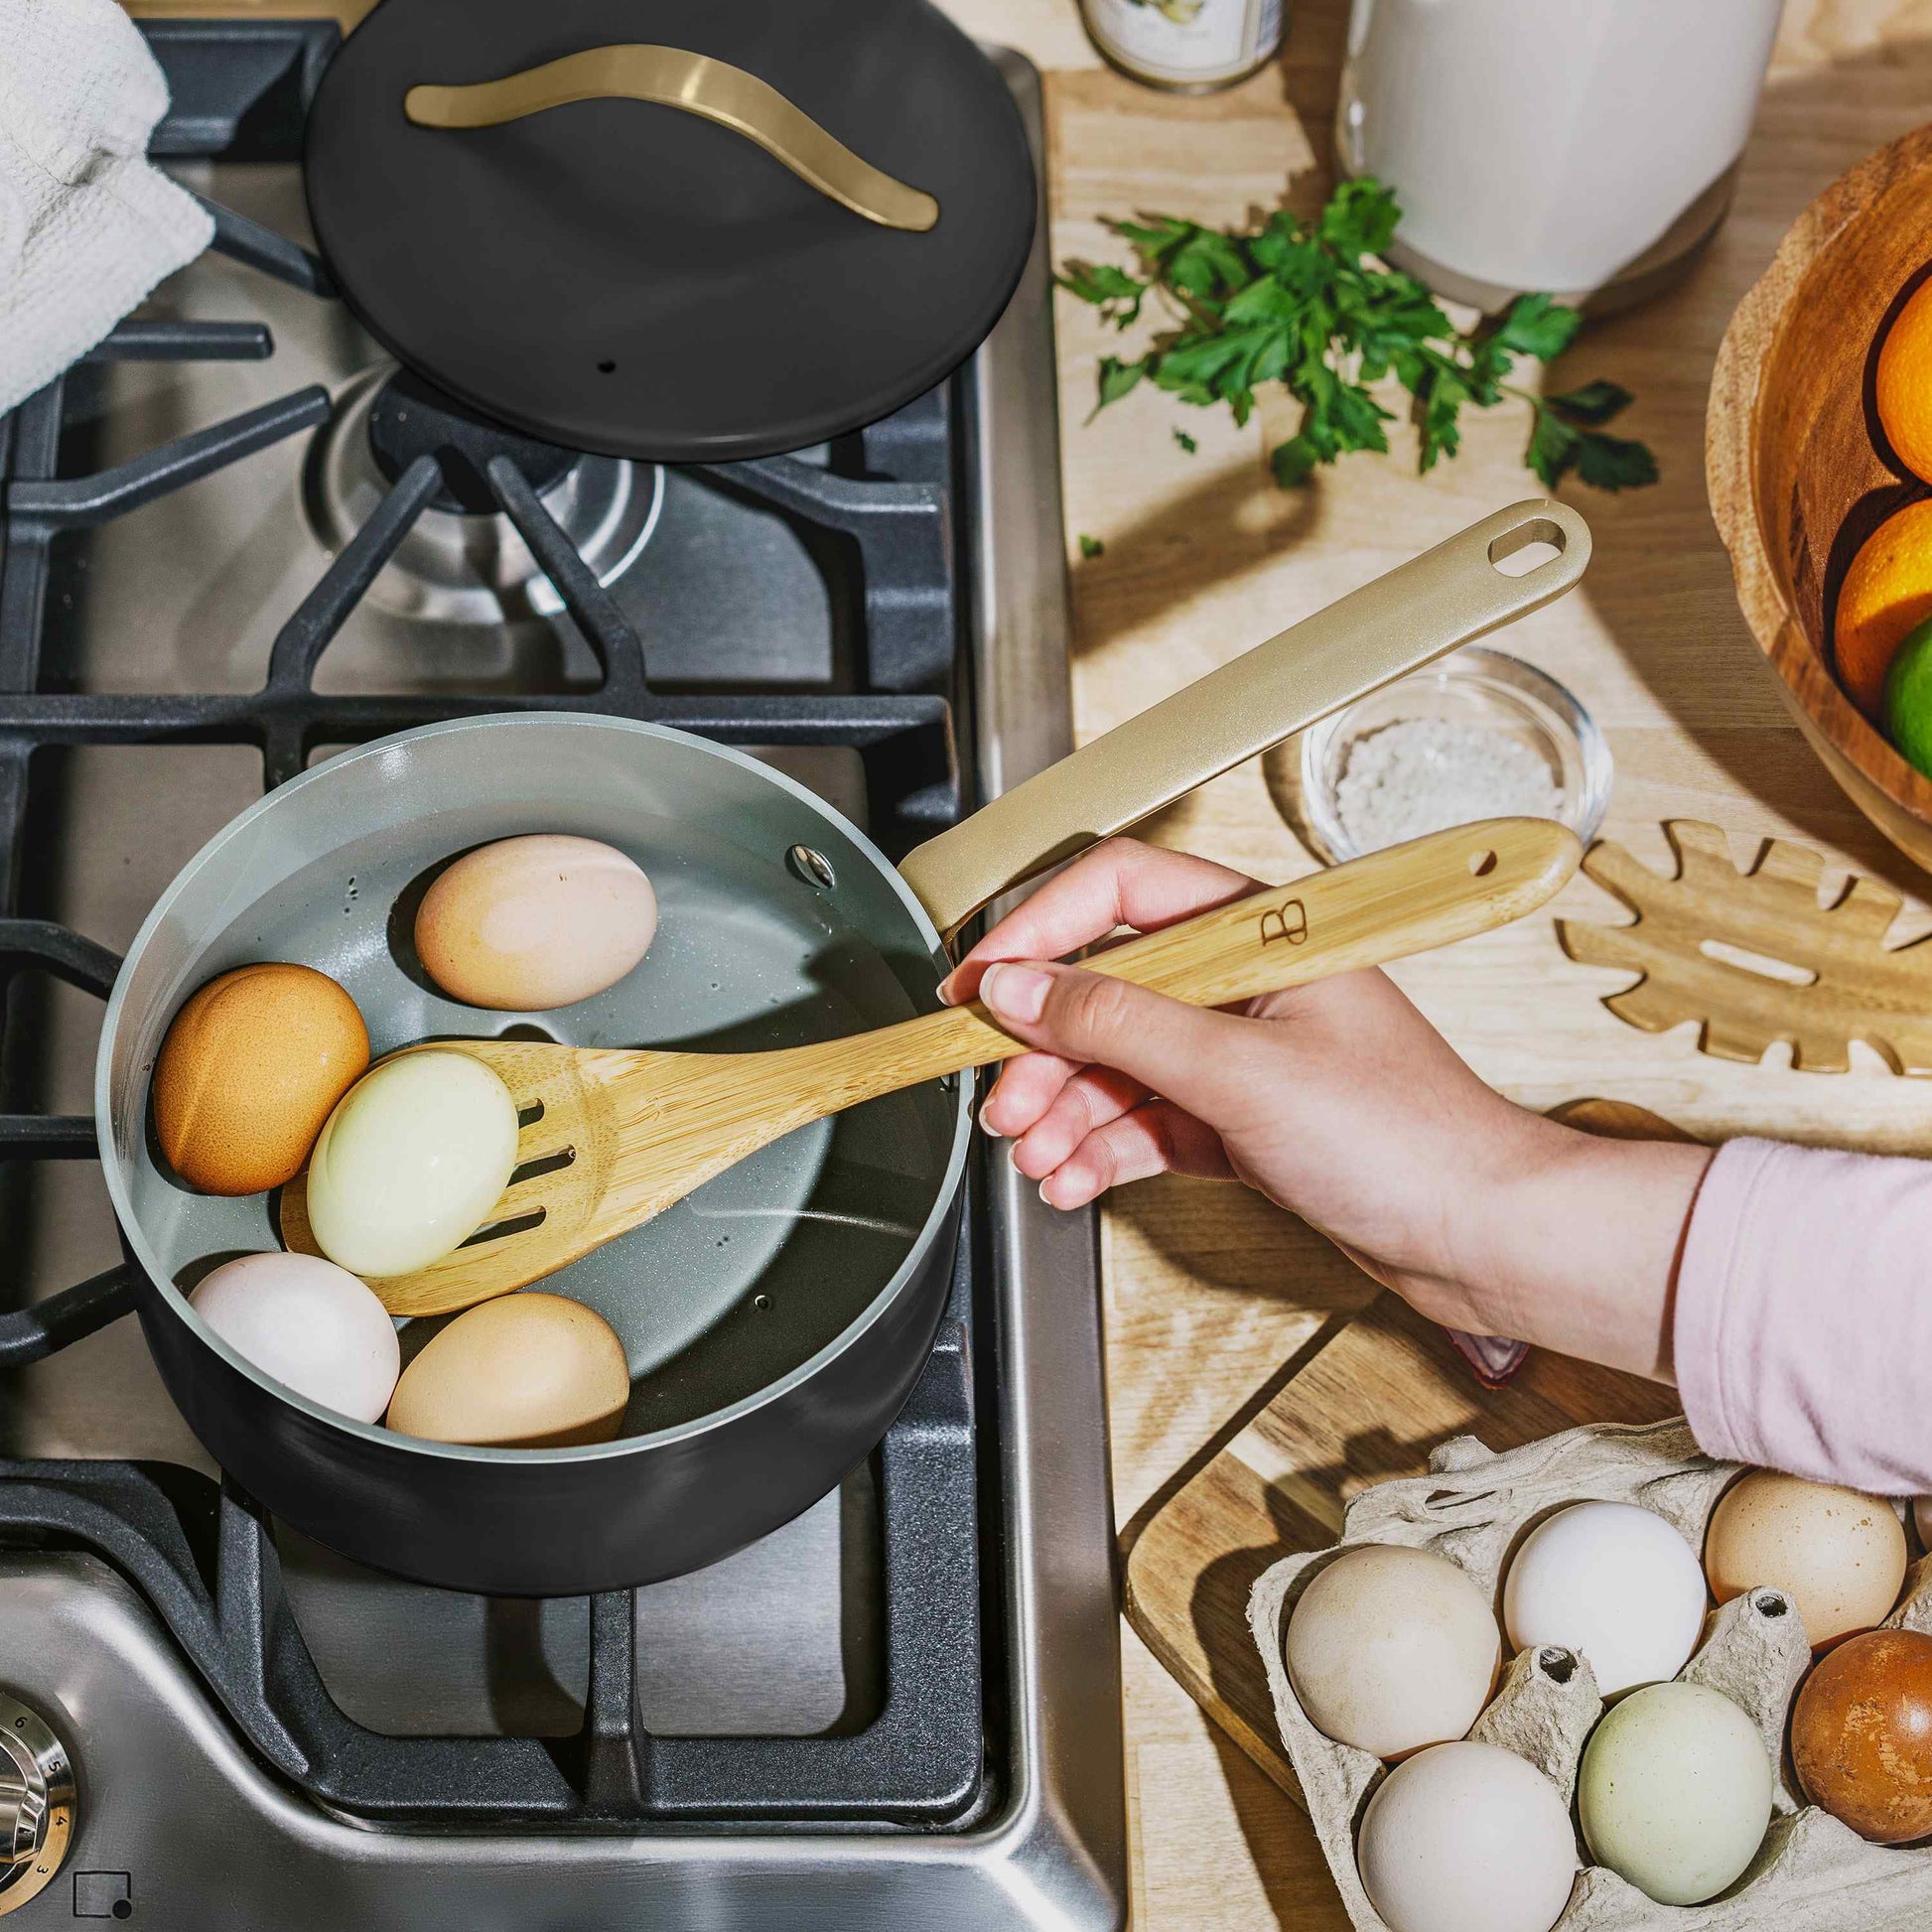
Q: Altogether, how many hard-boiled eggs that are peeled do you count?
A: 0